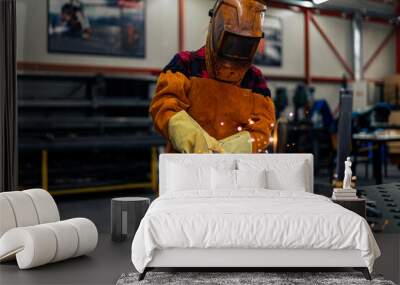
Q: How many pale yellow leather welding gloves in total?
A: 2